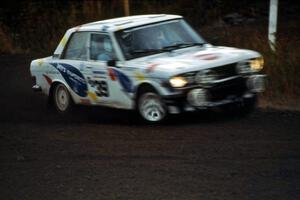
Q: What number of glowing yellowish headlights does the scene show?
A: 2